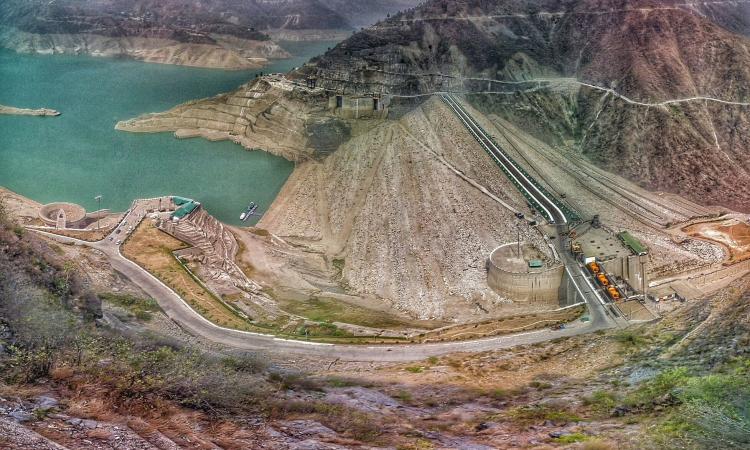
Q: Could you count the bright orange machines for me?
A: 3